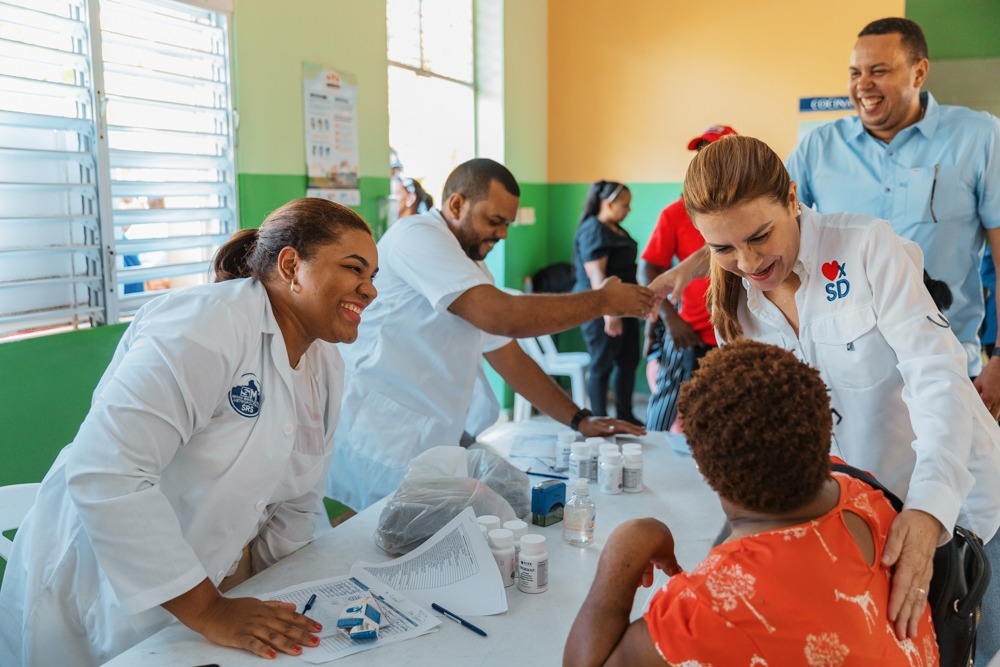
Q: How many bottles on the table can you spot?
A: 13